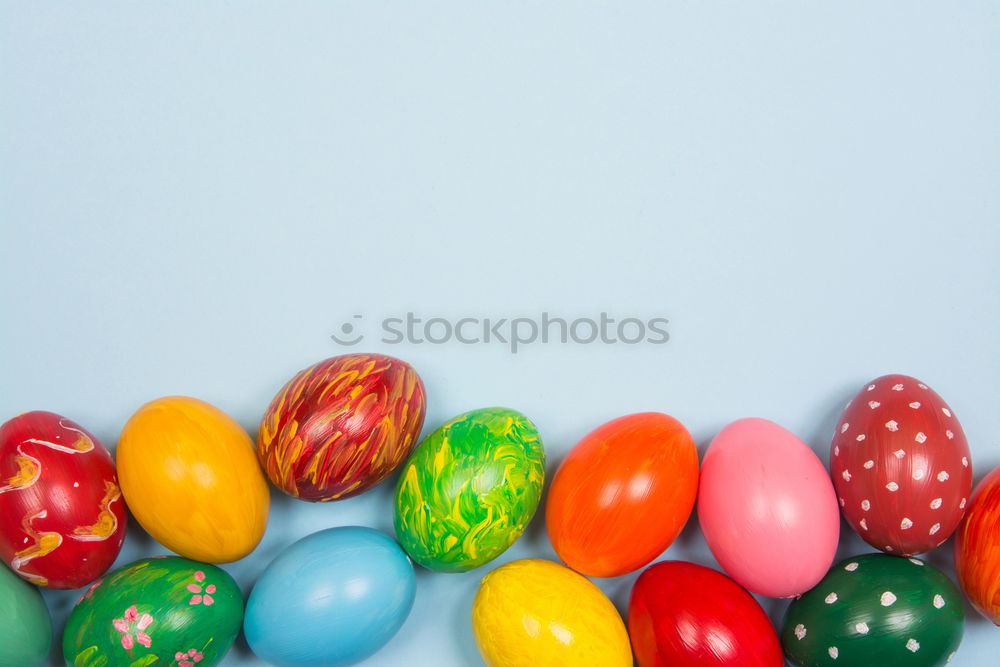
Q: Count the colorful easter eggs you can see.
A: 14